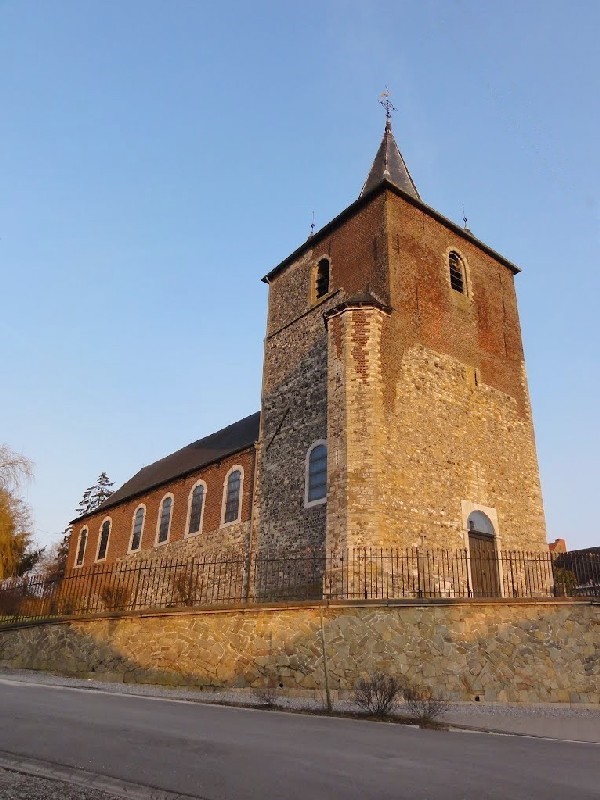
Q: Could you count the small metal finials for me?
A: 2